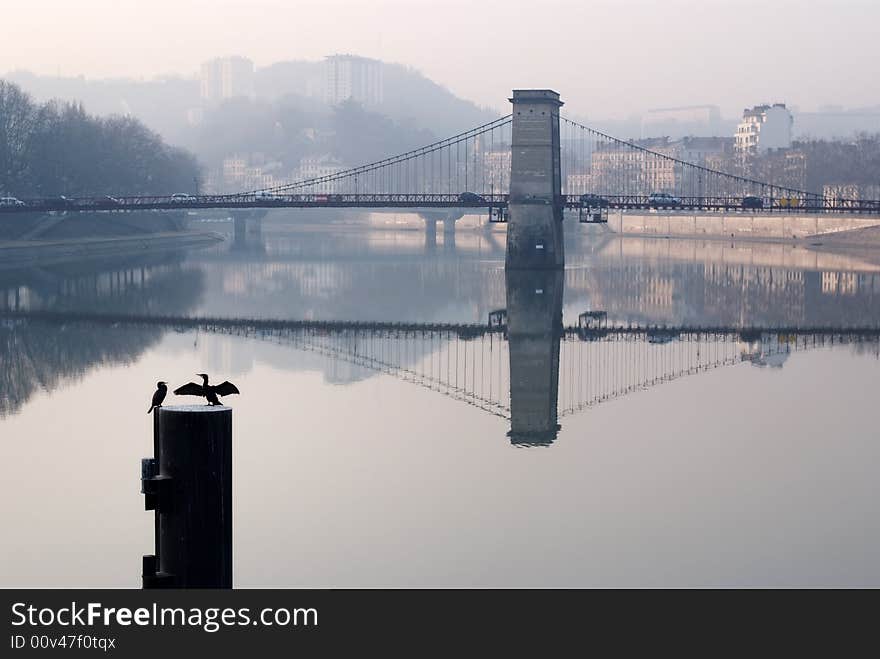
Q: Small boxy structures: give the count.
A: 2